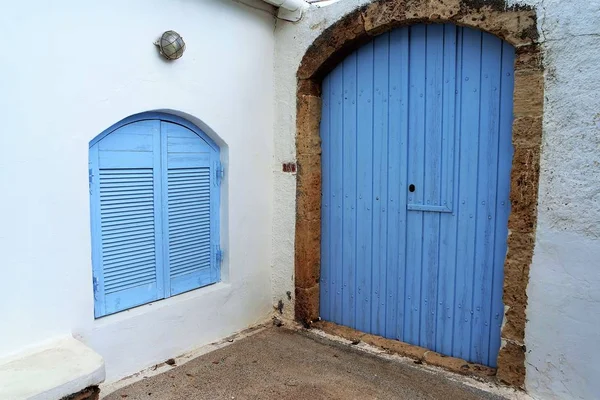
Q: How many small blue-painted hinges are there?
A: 4